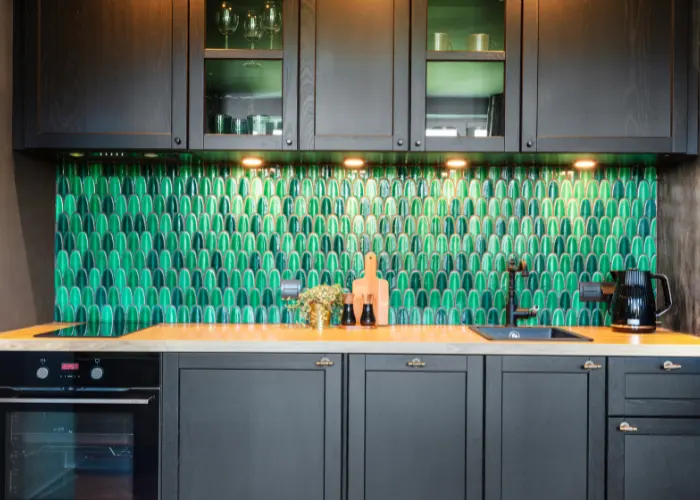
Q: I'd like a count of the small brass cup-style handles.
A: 5